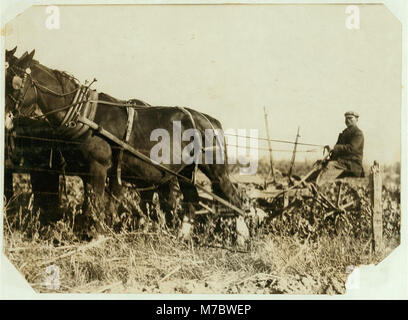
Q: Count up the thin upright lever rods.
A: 2